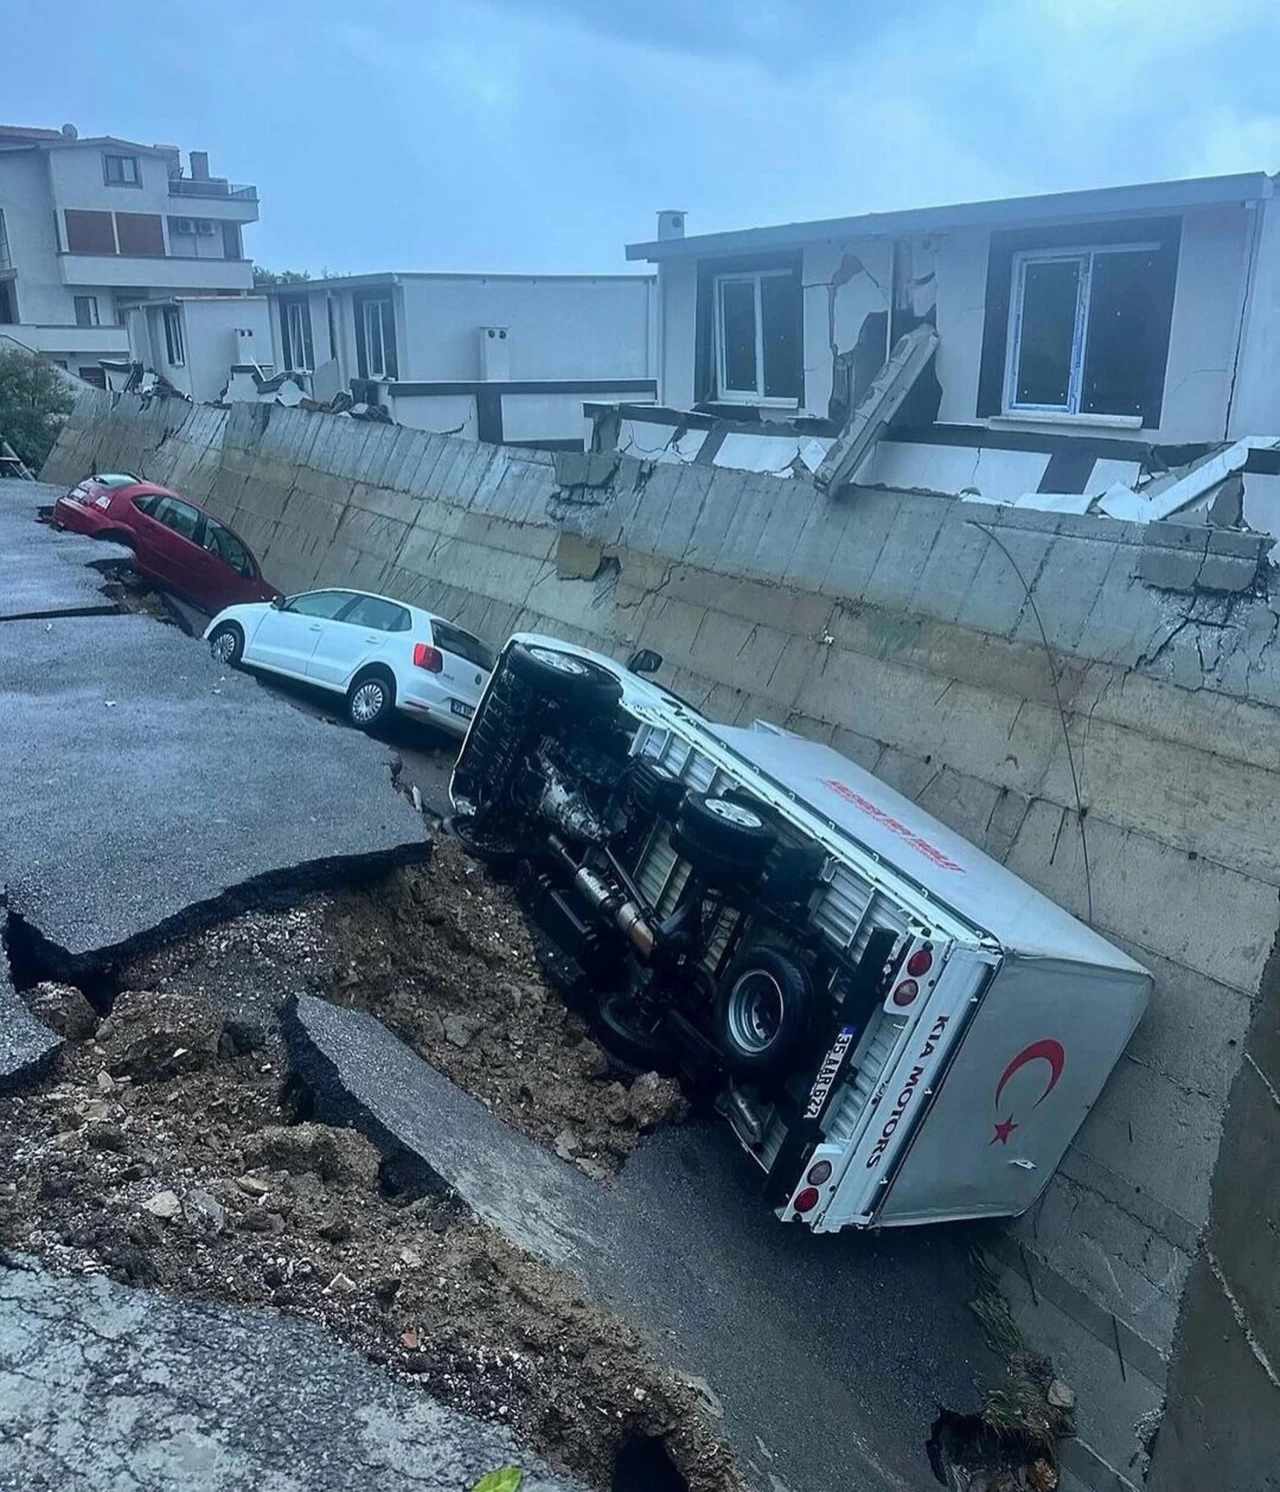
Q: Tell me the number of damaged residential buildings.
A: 3